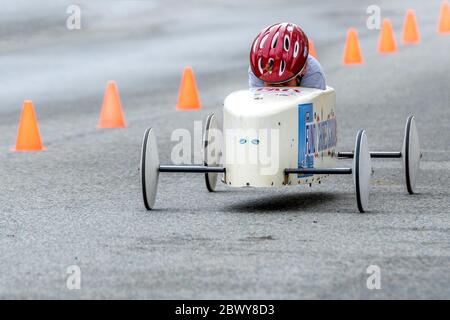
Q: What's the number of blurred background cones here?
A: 8